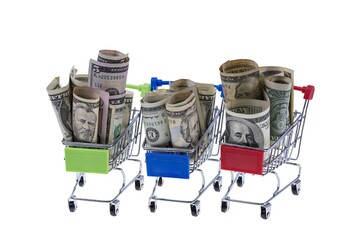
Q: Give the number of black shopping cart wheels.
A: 12